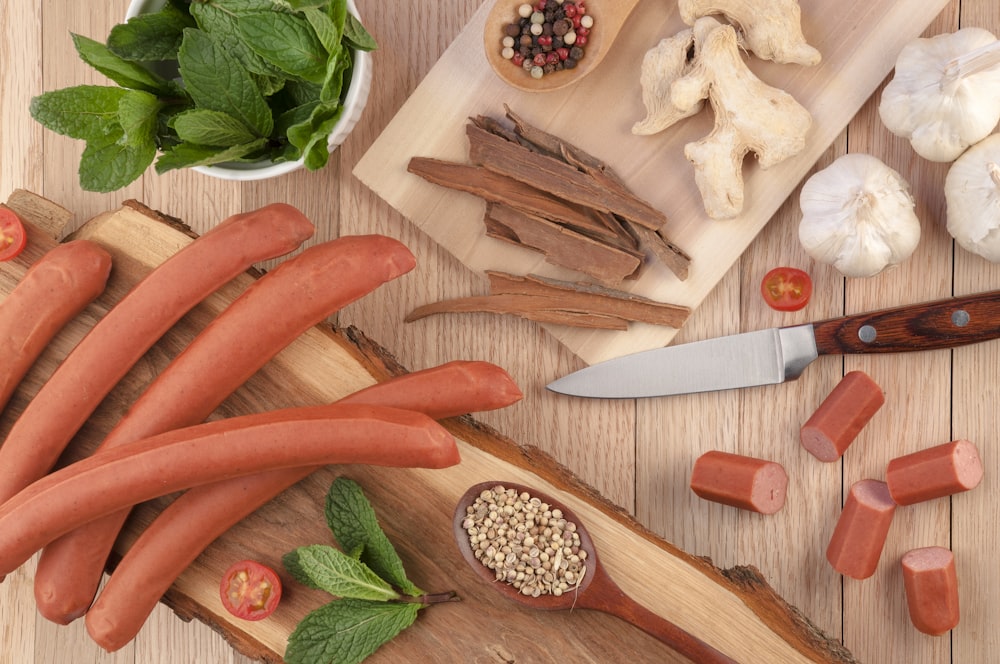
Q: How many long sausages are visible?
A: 5